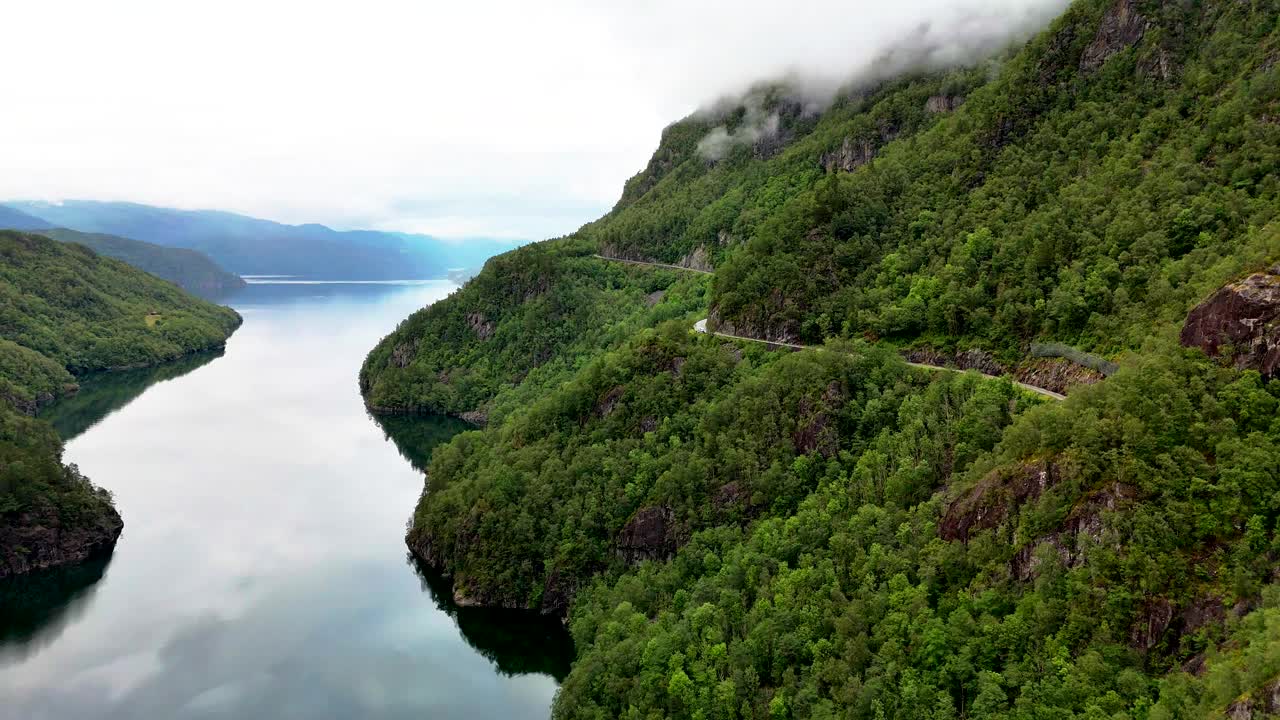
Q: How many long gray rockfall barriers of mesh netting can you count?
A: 1